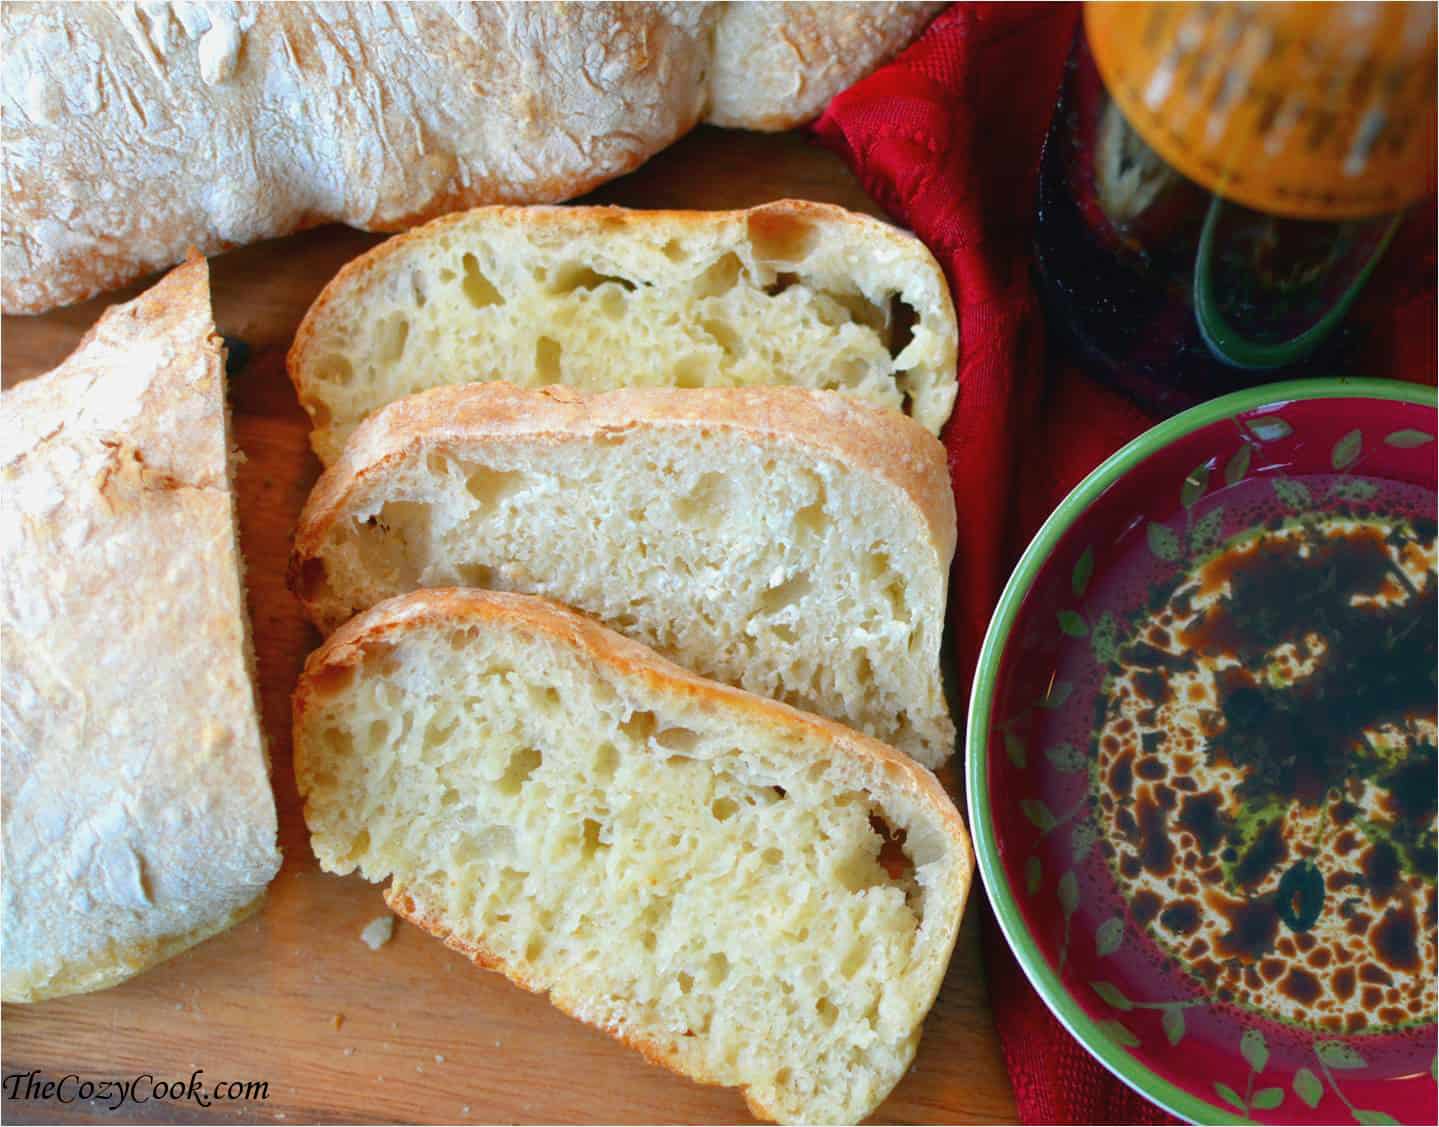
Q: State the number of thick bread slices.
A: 3